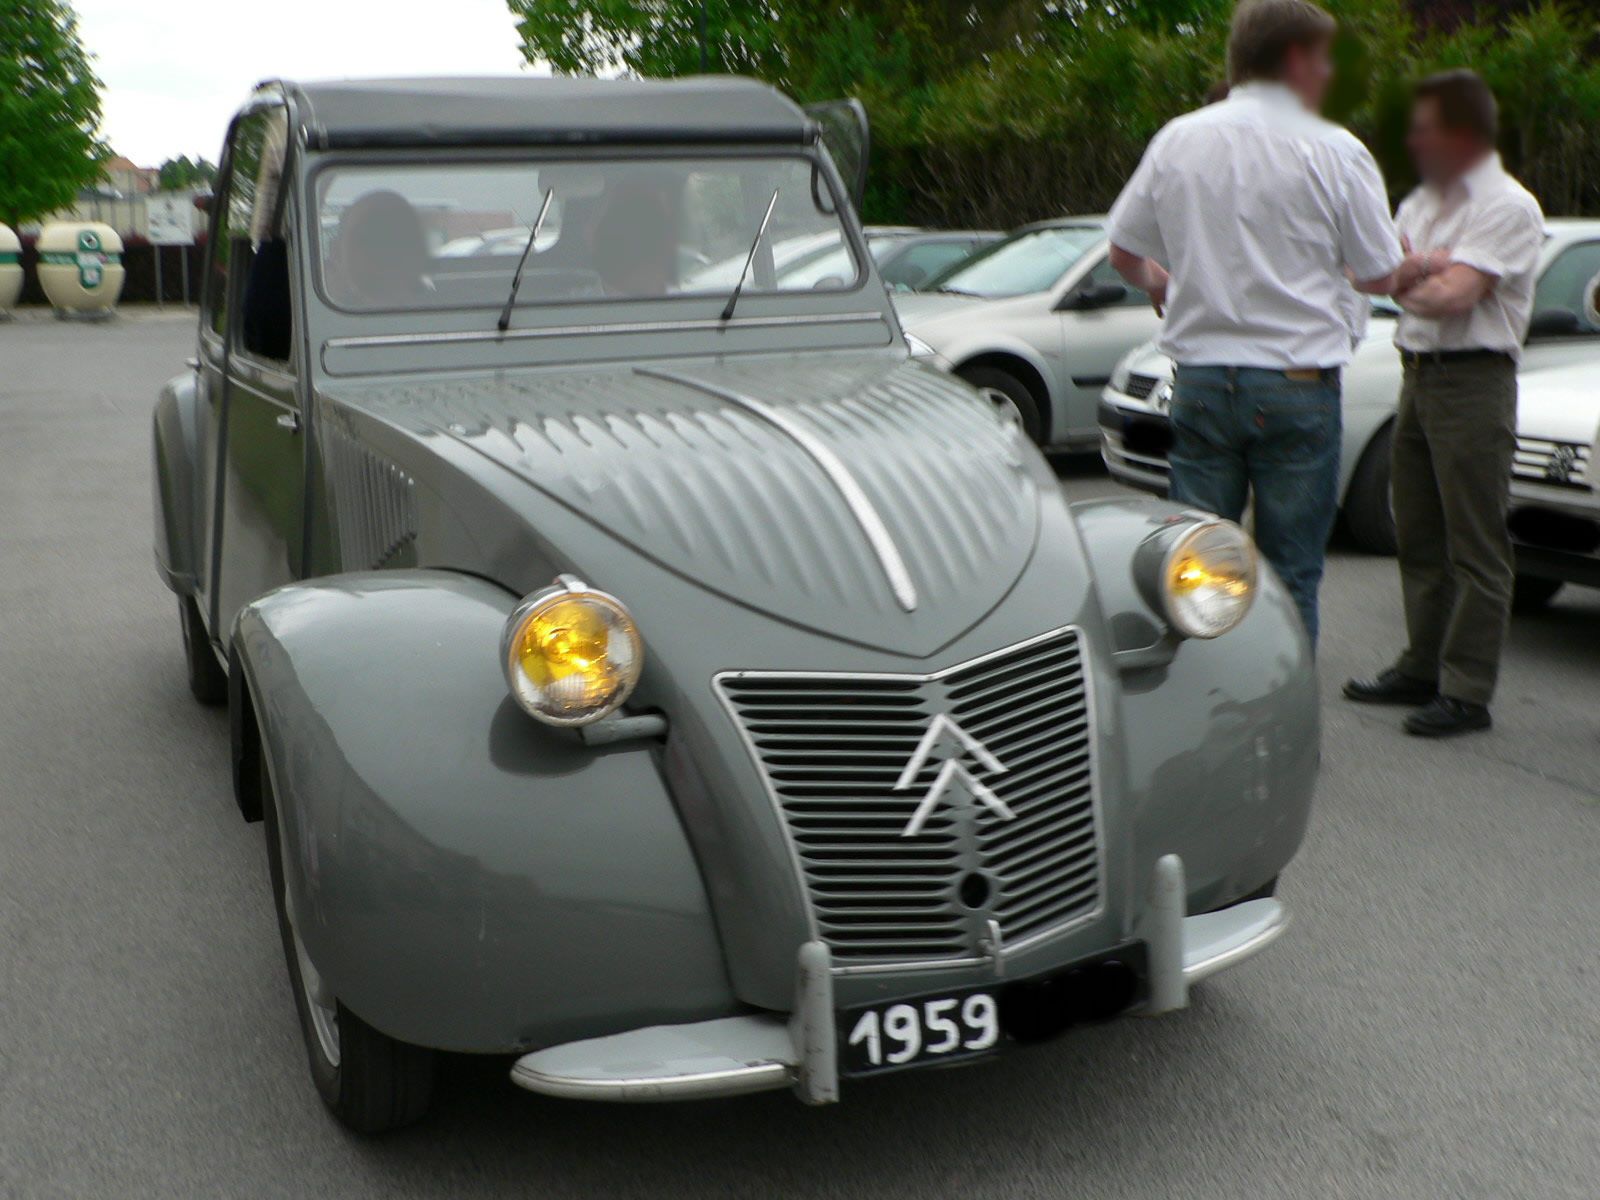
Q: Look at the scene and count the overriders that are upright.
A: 2